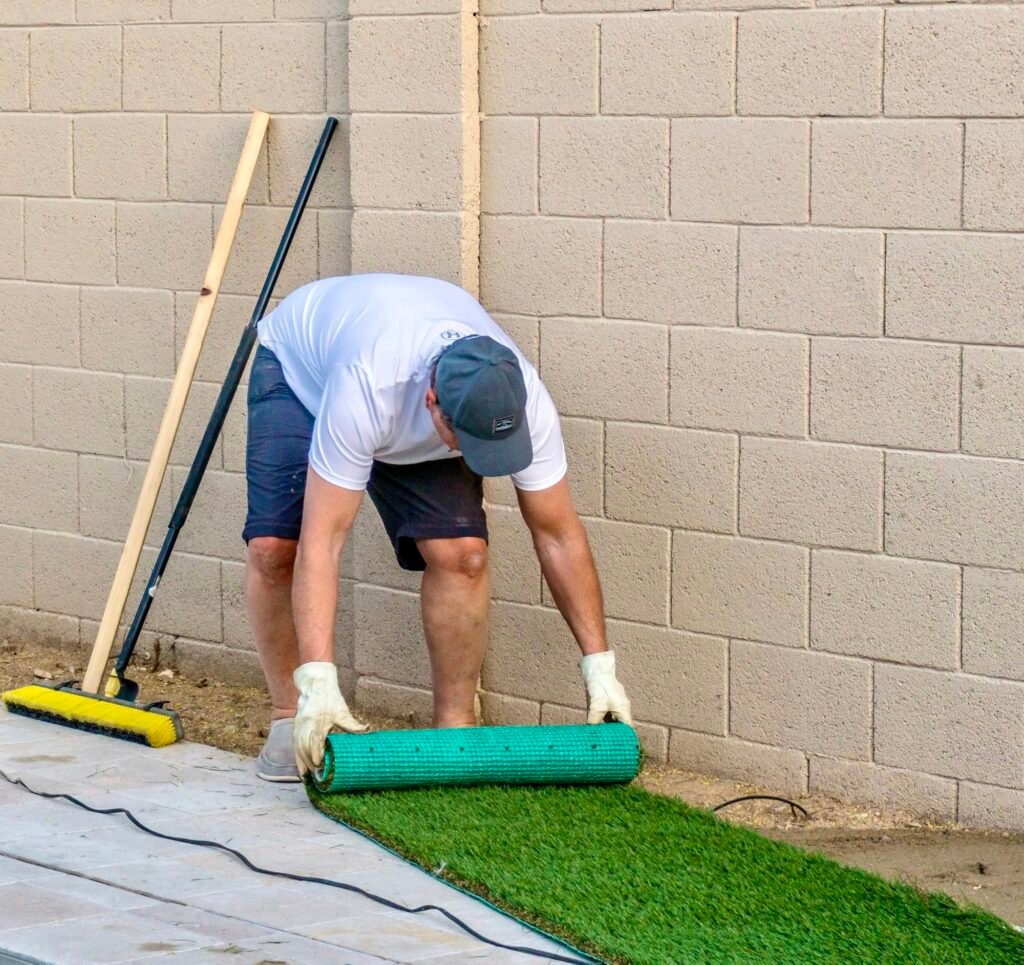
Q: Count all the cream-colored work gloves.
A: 2